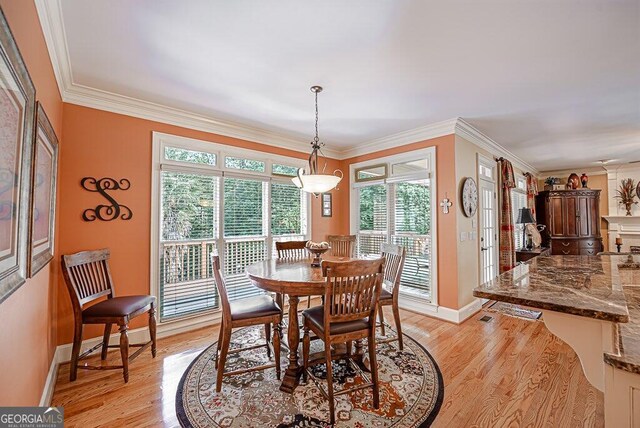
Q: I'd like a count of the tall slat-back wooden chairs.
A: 6